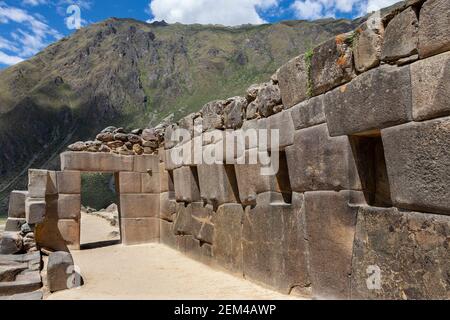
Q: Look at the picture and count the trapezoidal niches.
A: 5